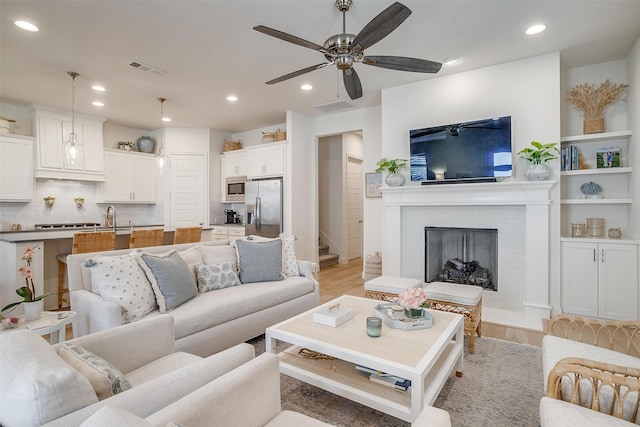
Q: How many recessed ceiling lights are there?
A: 8